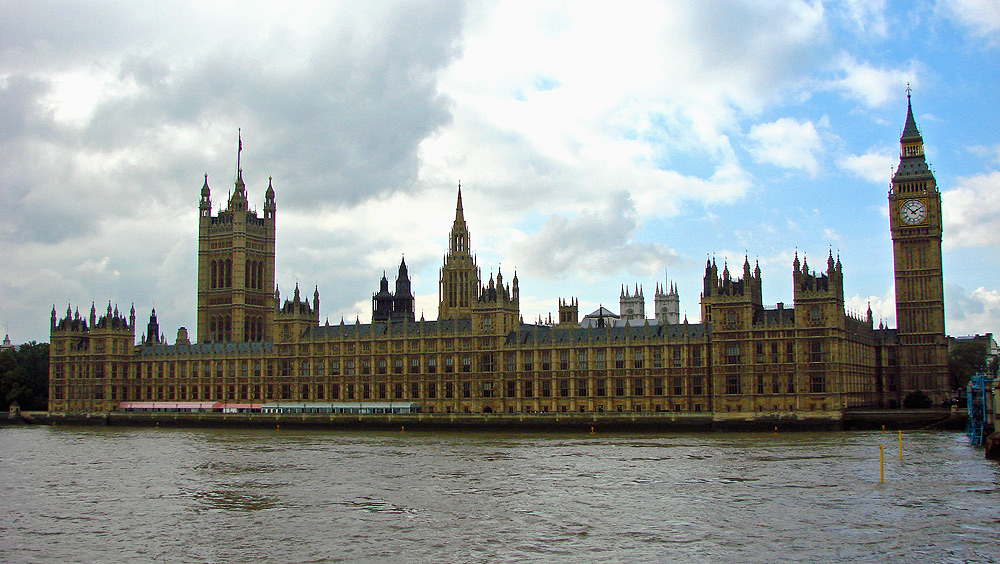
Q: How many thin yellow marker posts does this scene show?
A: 2